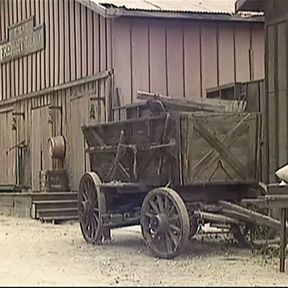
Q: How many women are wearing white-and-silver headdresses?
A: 0